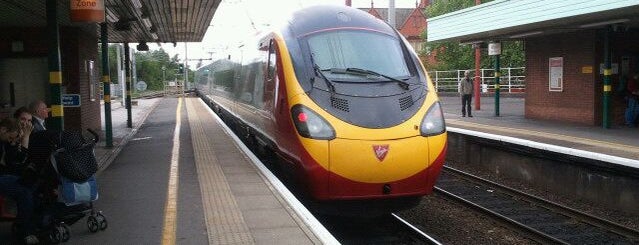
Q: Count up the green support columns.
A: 5